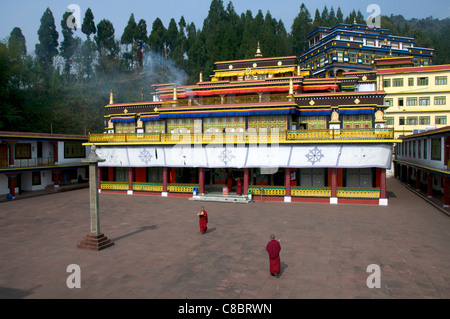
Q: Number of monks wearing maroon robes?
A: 2